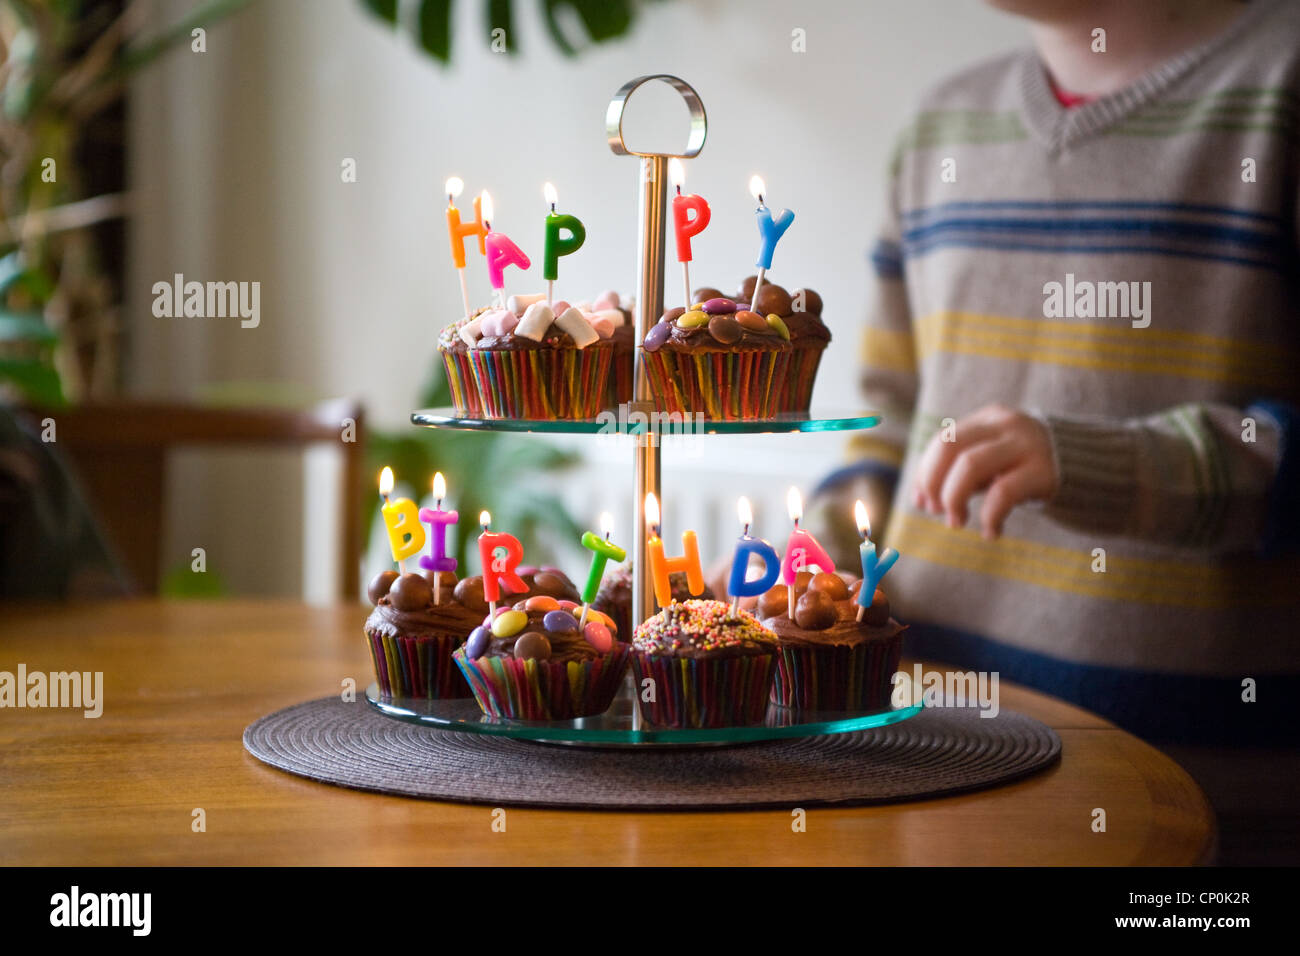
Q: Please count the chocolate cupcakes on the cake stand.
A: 11